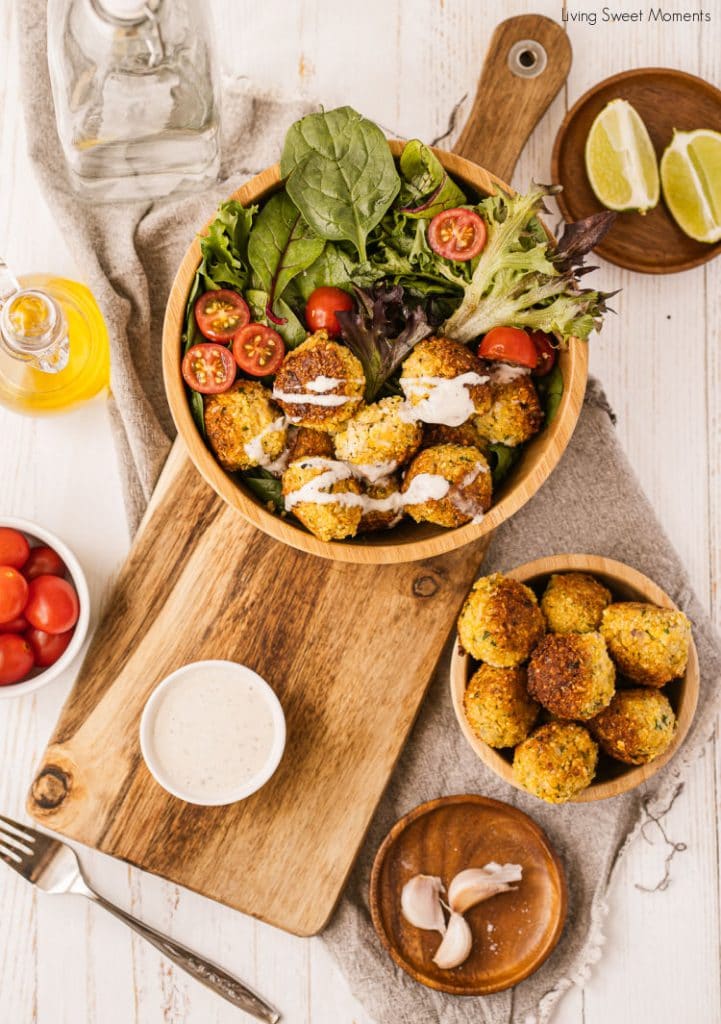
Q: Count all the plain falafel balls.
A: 7